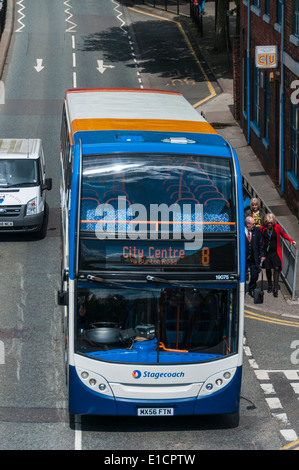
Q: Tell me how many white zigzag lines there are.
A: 3